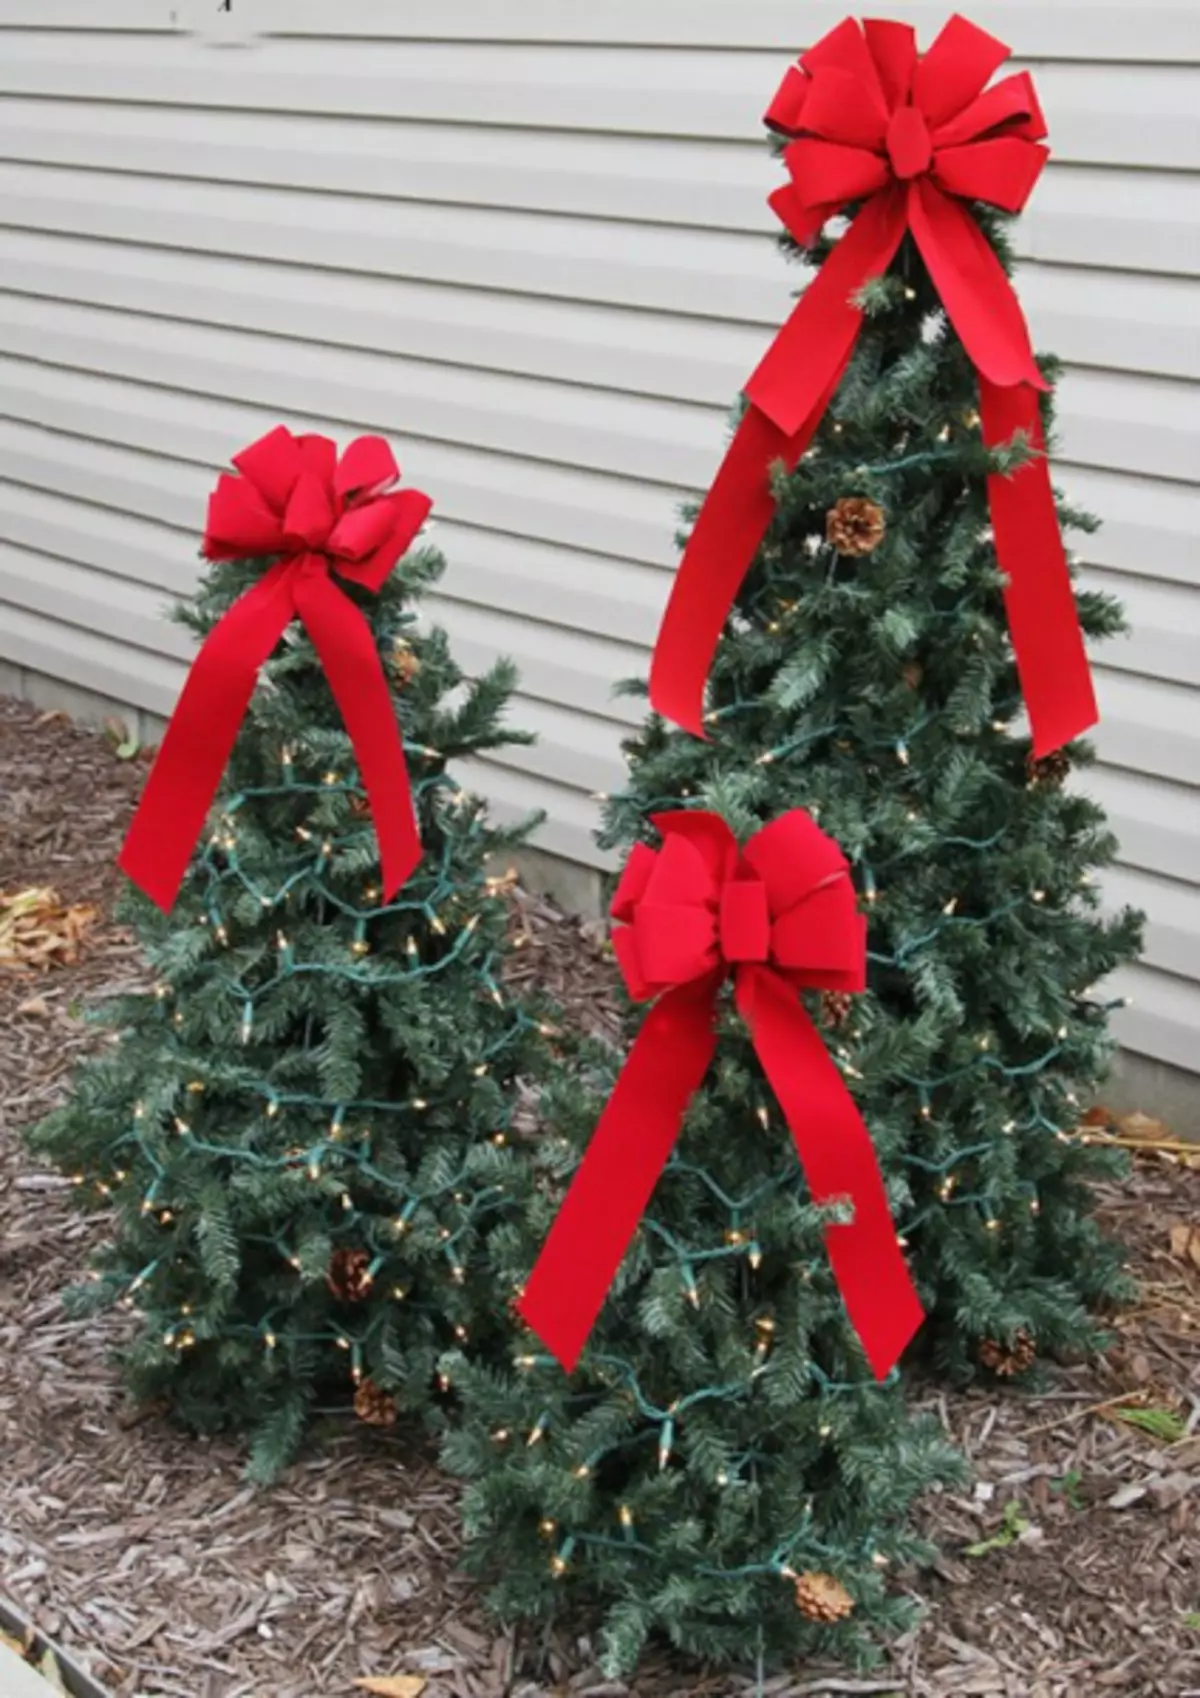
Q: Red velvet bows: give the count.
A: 3